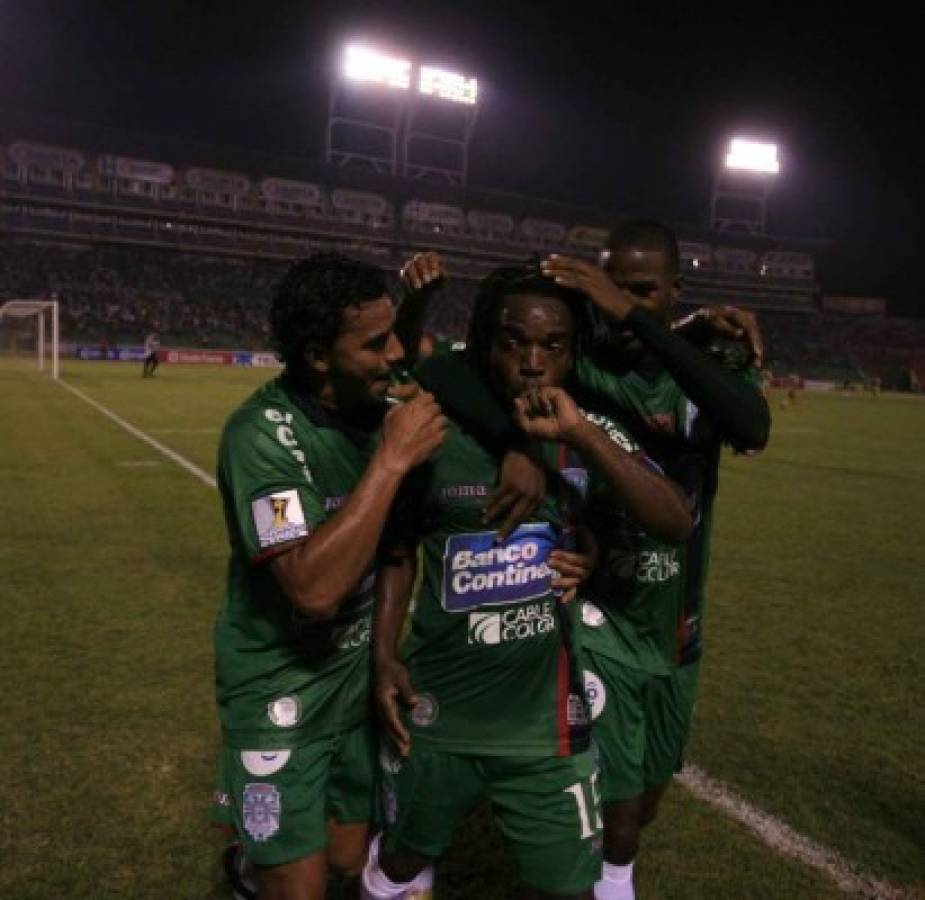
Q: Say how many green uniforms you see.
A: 3